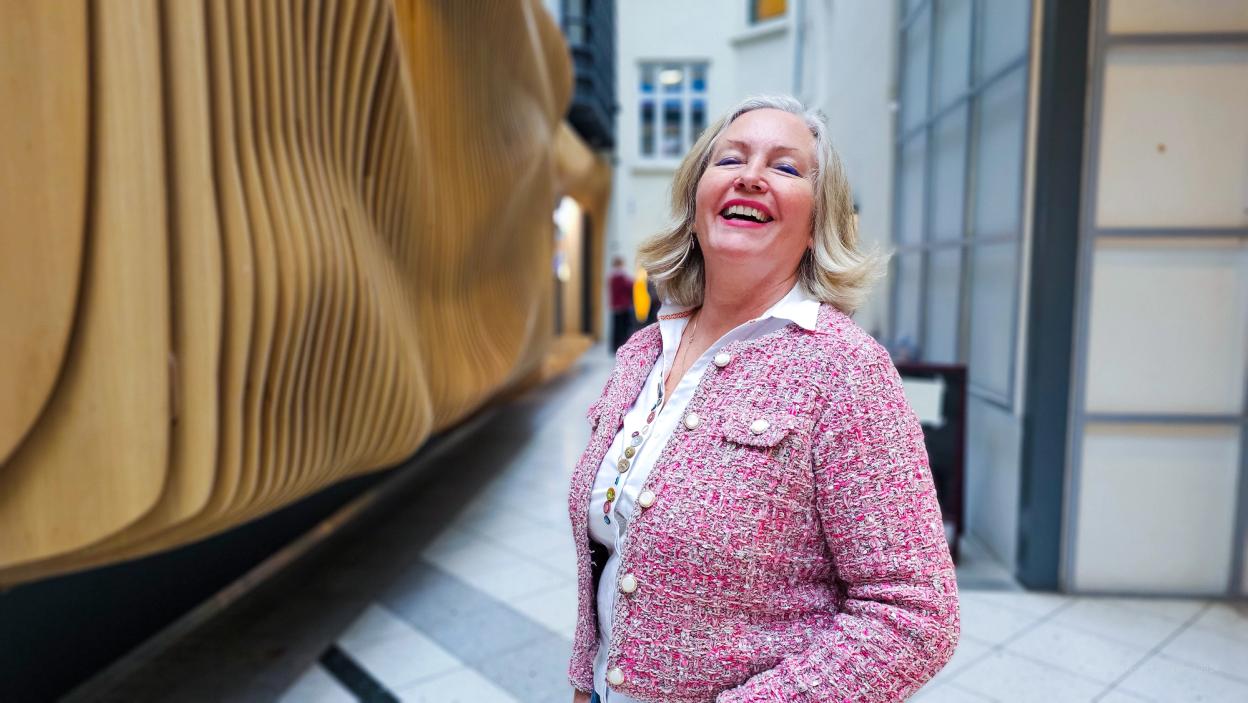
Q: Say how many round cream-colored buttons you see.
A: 6